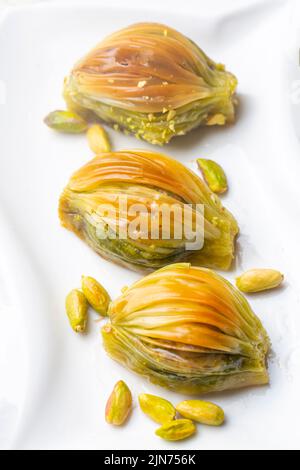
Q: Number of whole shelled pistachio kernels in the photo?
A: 10